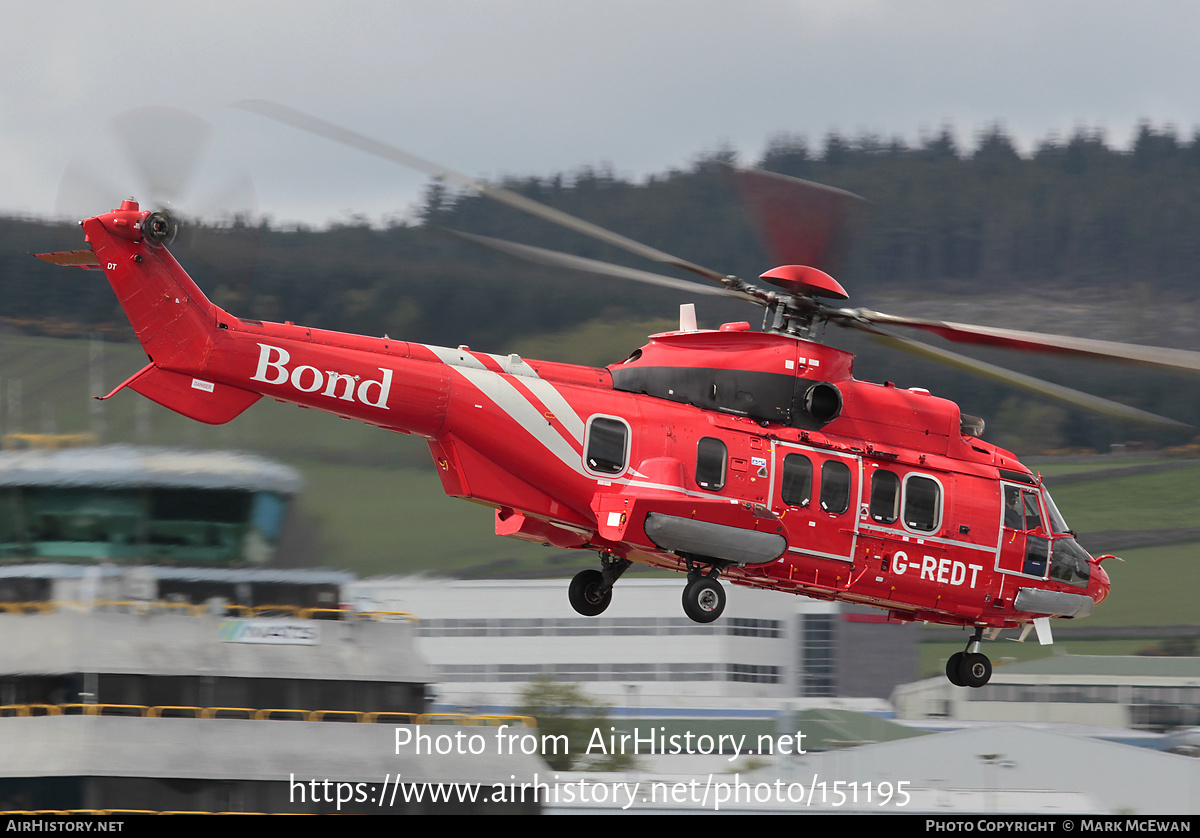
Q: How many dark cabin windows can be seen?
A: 6